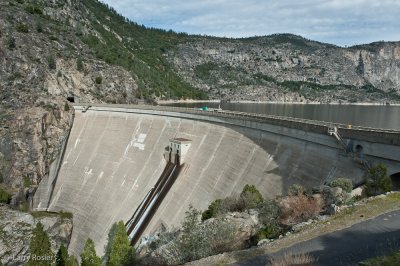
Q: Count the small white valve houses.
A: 1